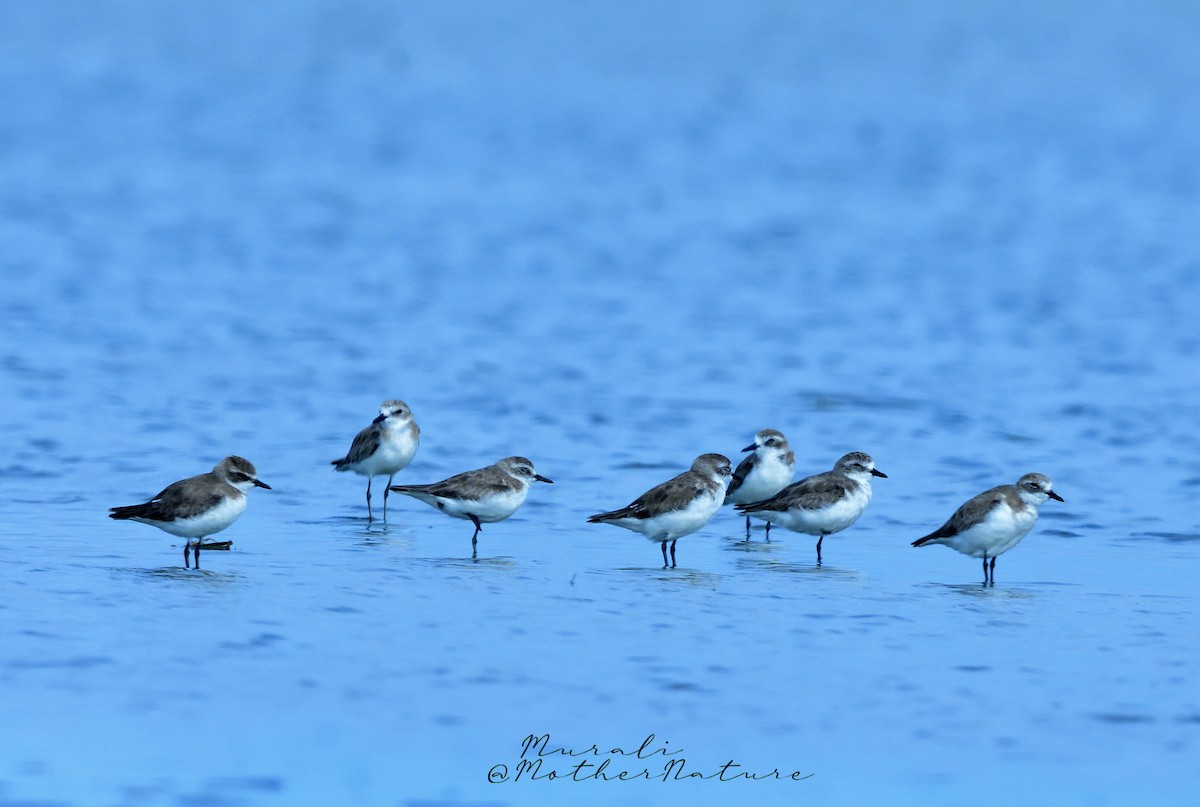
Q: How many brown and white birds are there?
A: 7